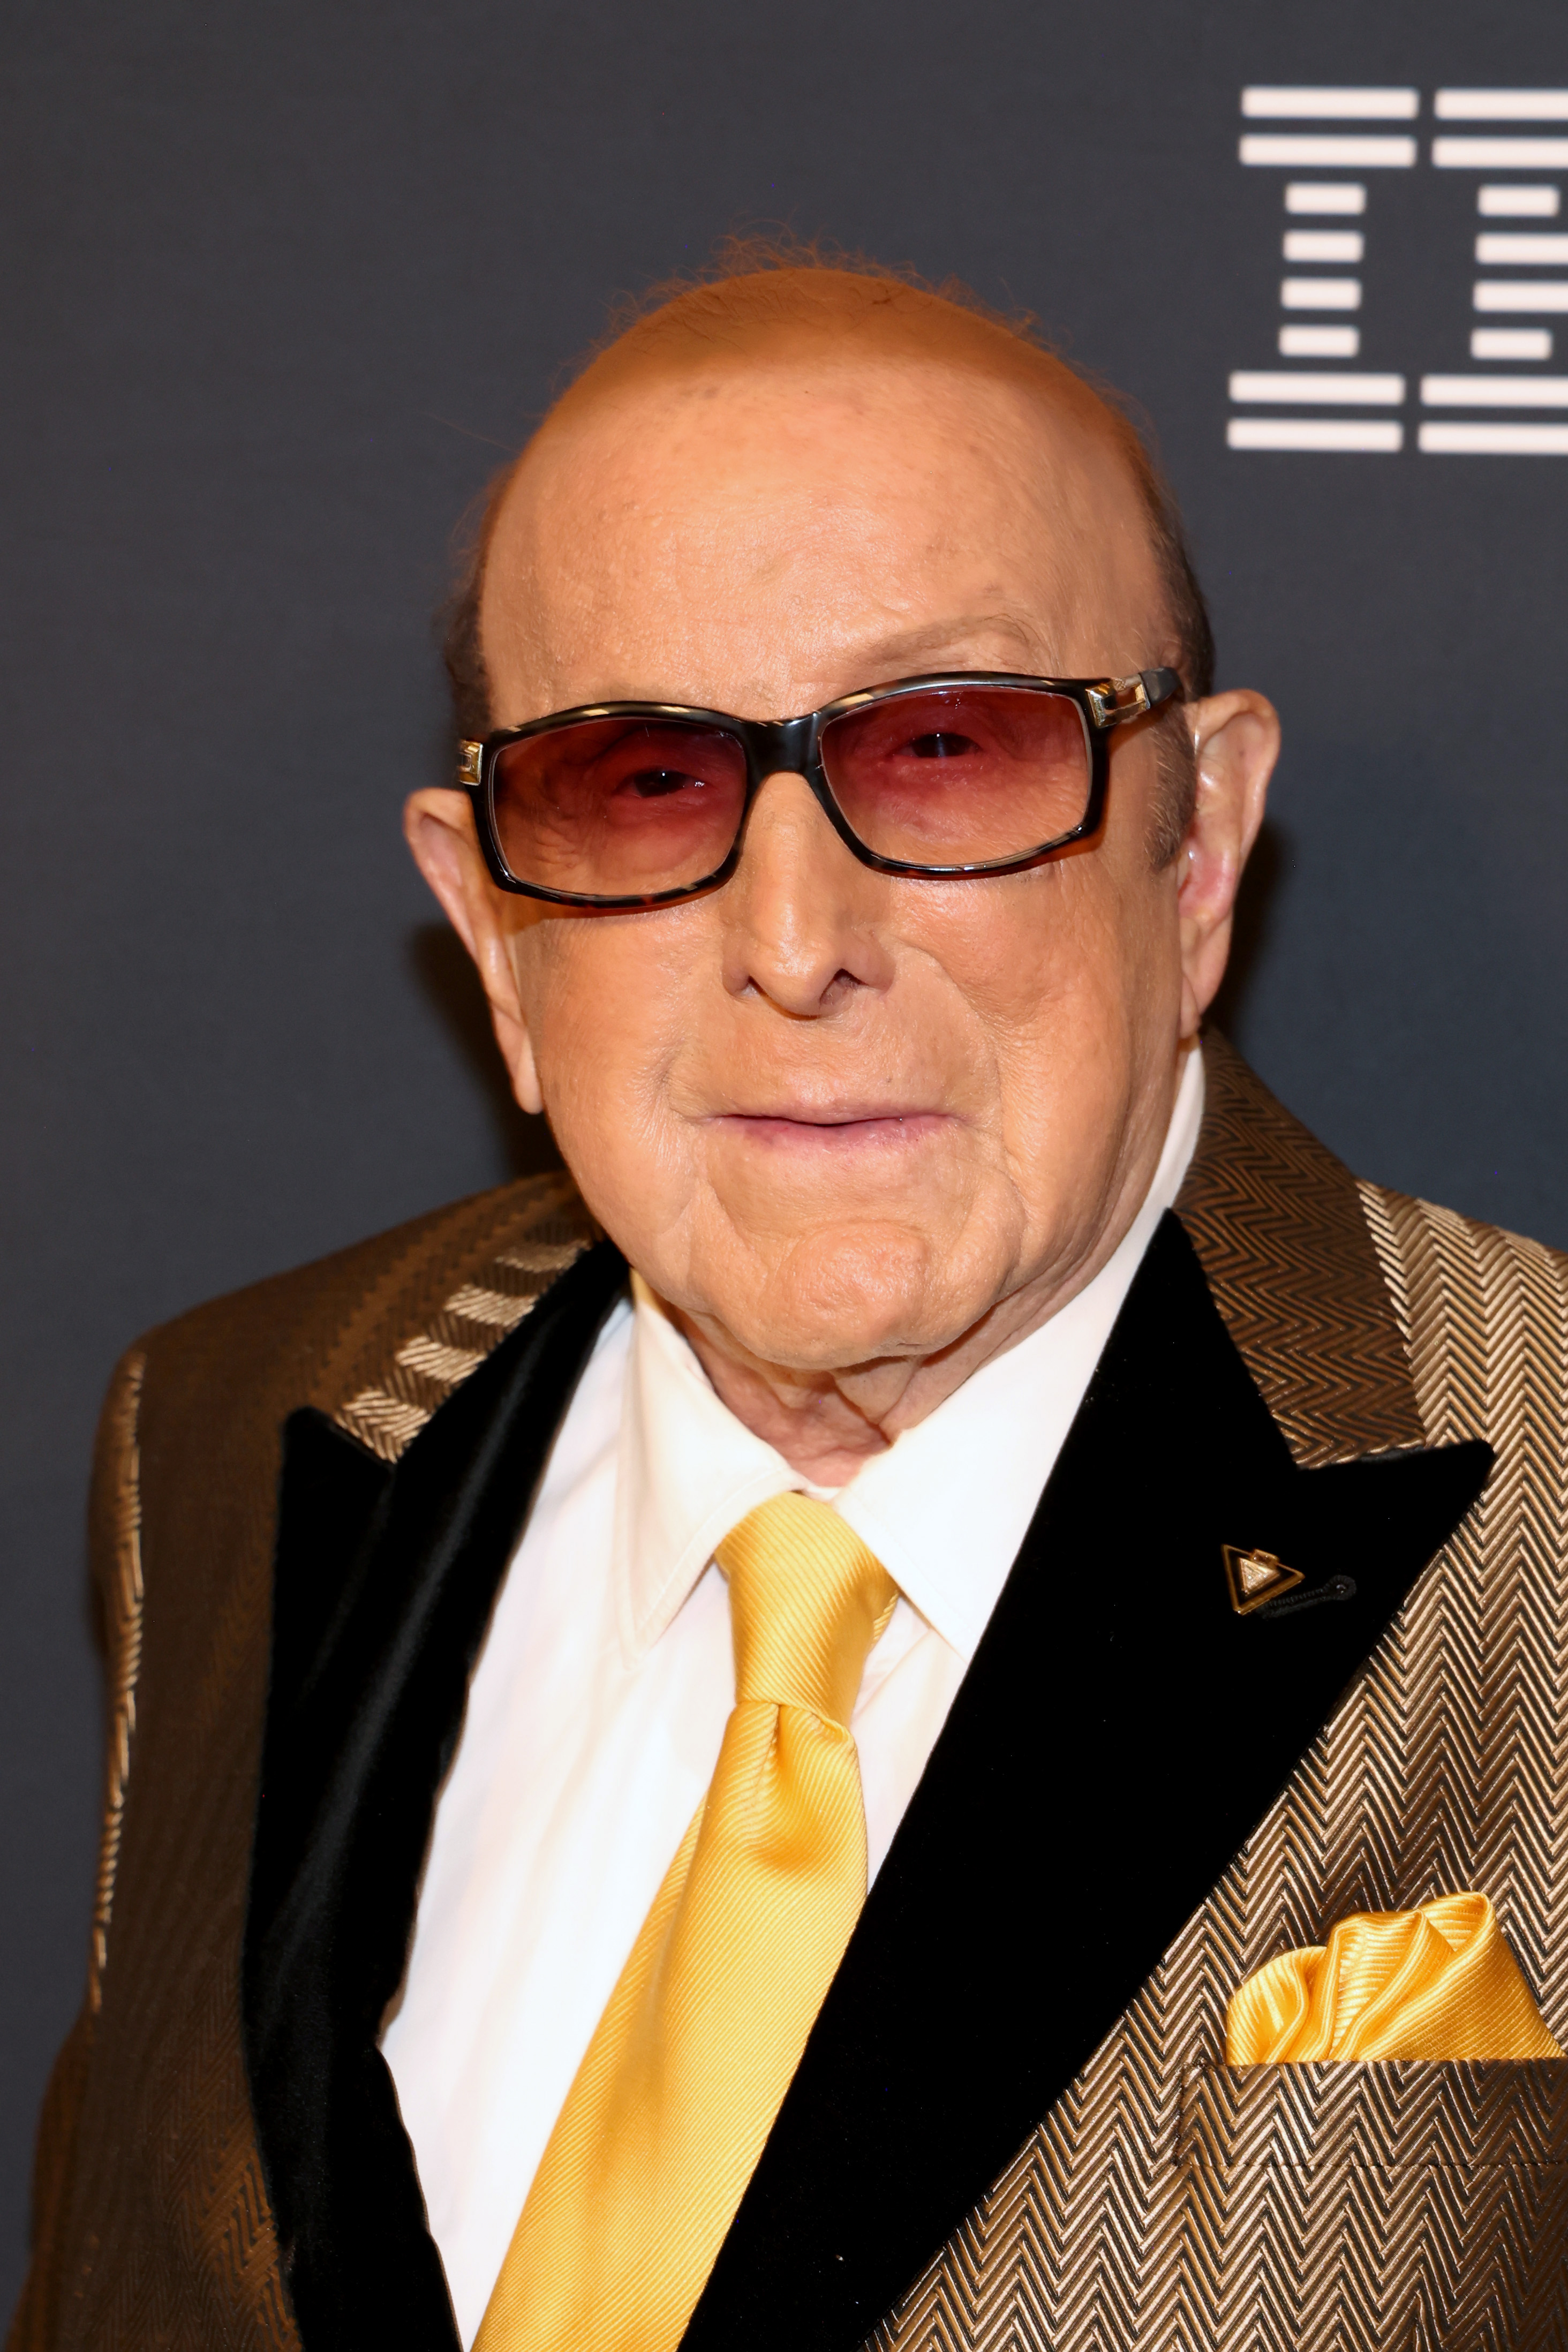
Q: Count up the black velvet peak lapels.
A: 2